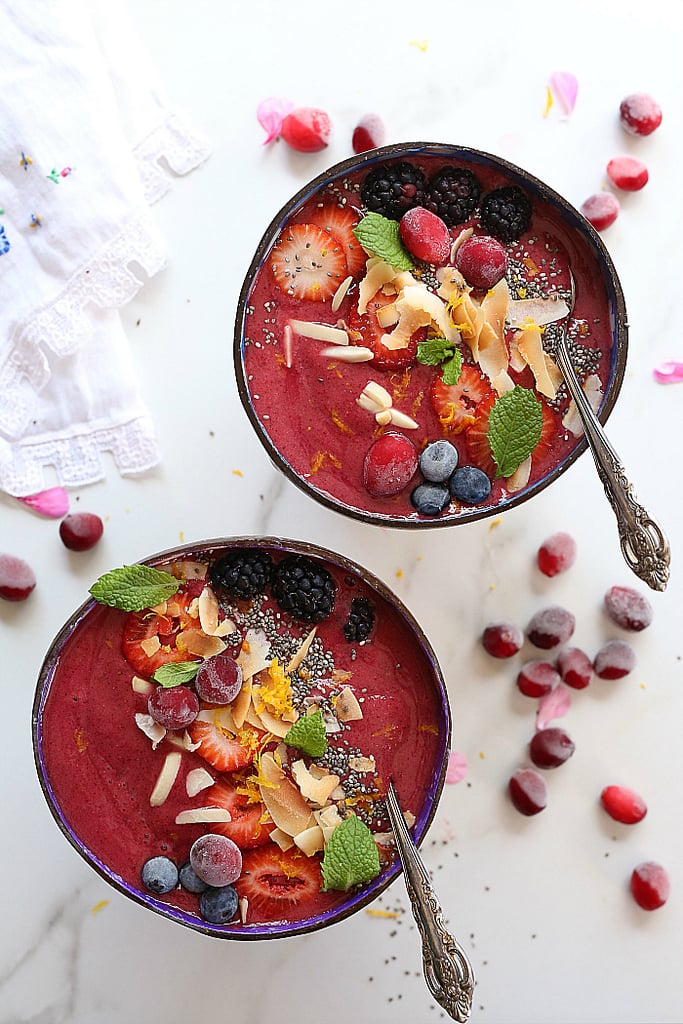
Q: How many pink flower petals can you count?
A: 6